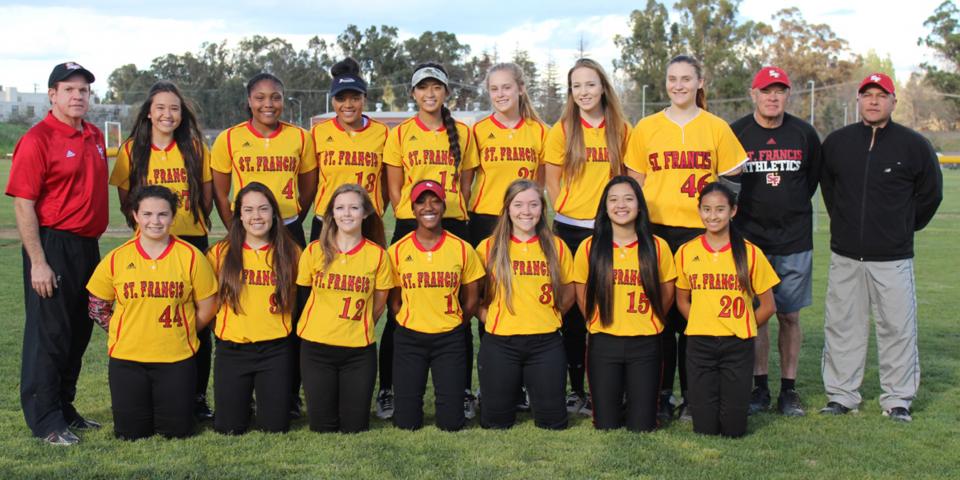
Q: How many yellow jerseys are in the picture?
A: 14